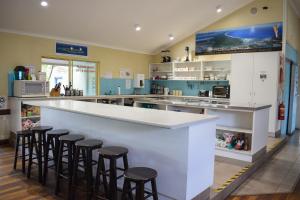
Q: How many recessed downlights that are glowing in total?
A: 4